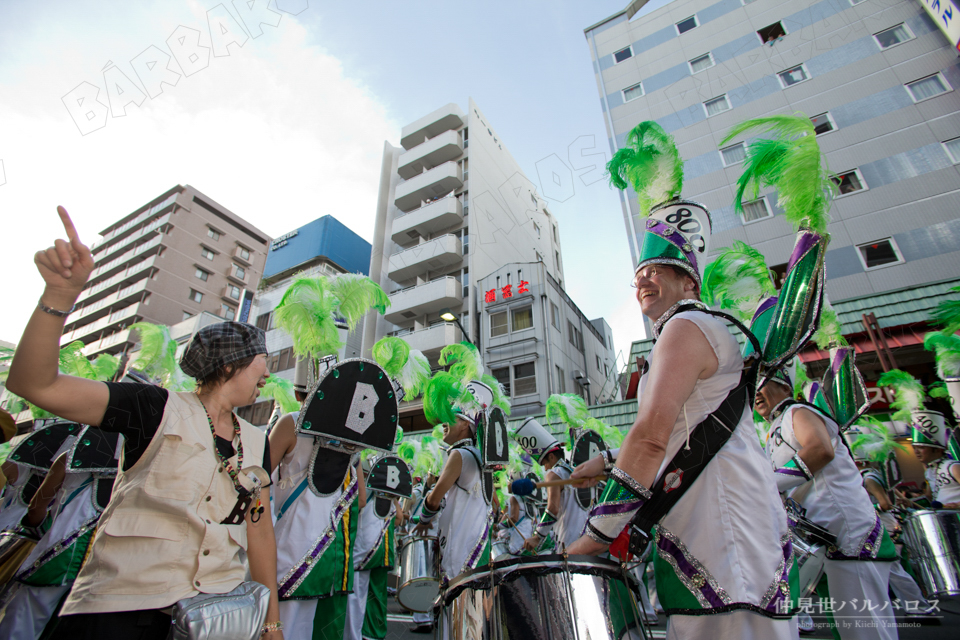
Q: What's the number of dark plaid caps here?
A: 1